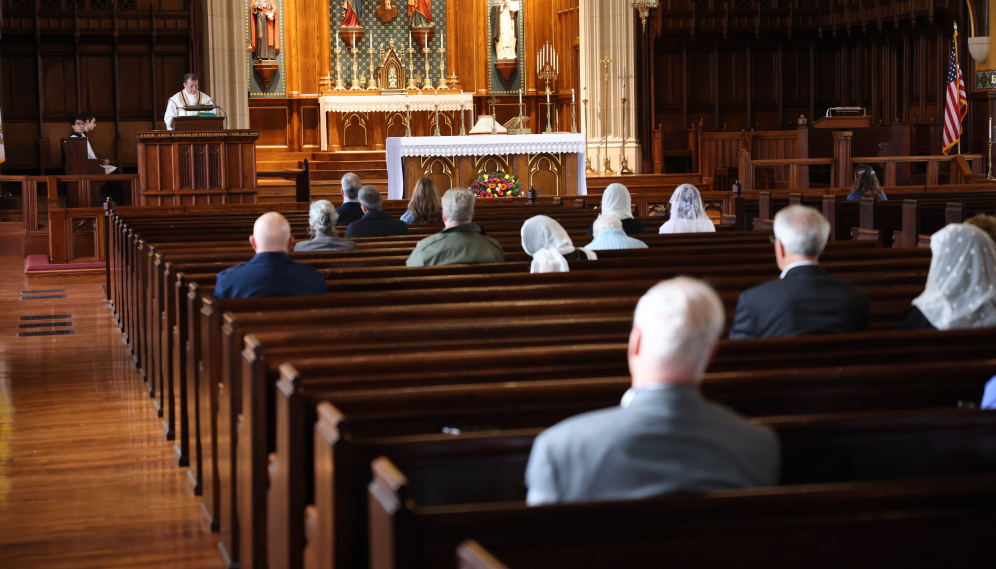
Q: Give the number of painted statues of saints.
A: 4